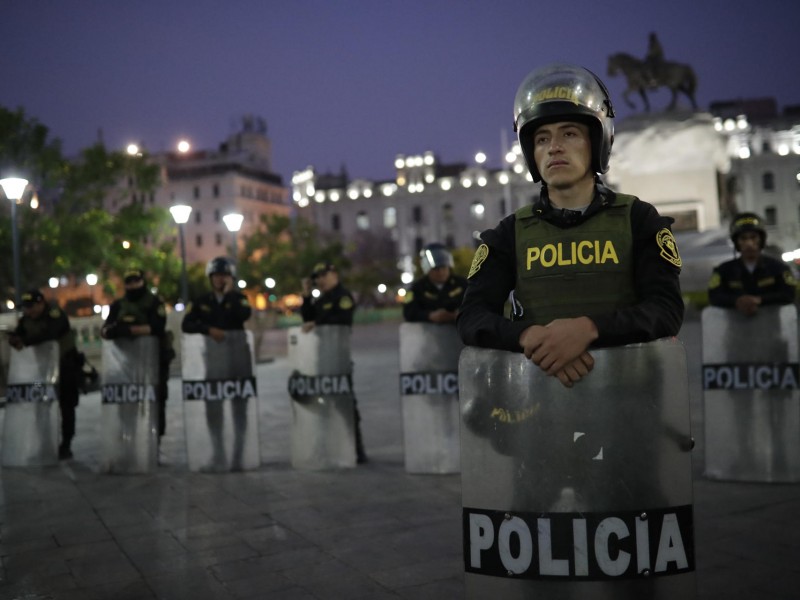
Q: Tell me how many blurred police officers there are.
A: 6